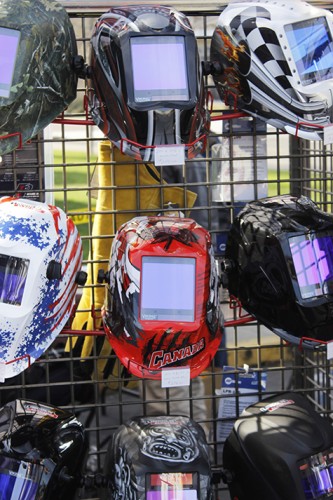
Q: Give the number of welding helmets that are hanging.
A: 9